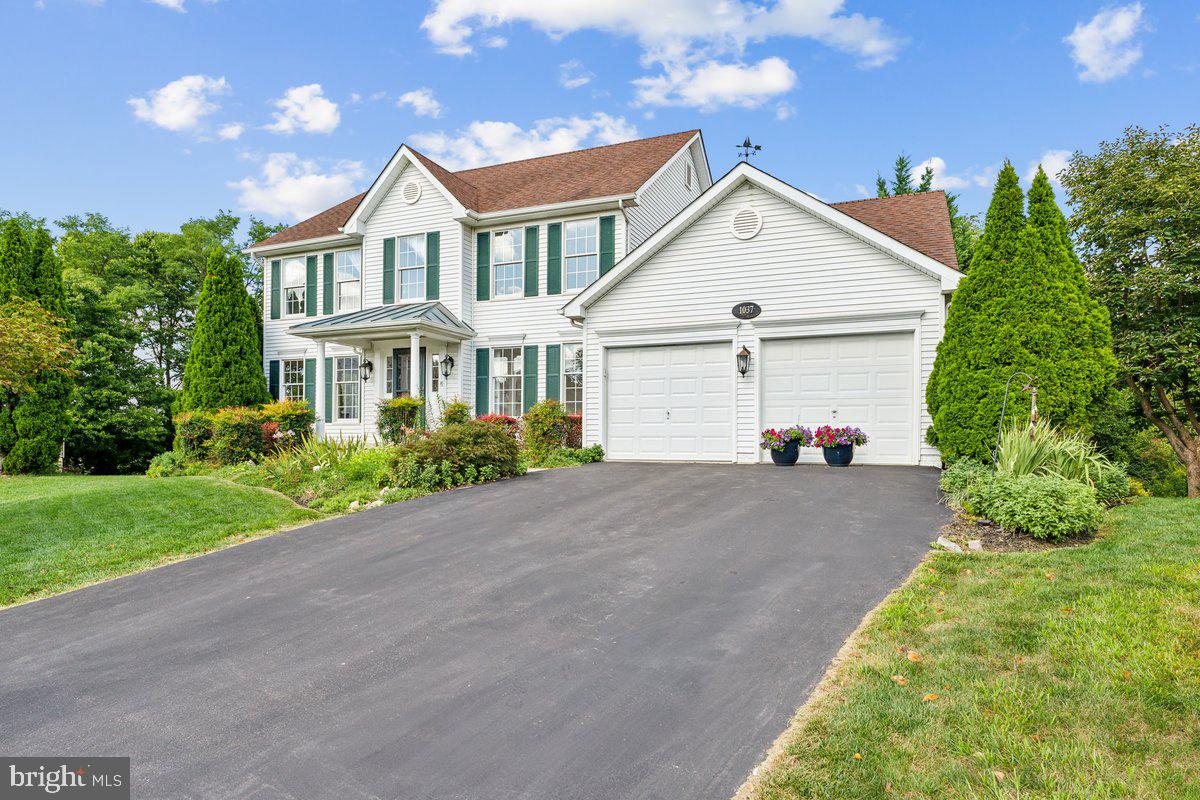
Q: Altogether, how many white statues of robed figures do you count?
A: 0